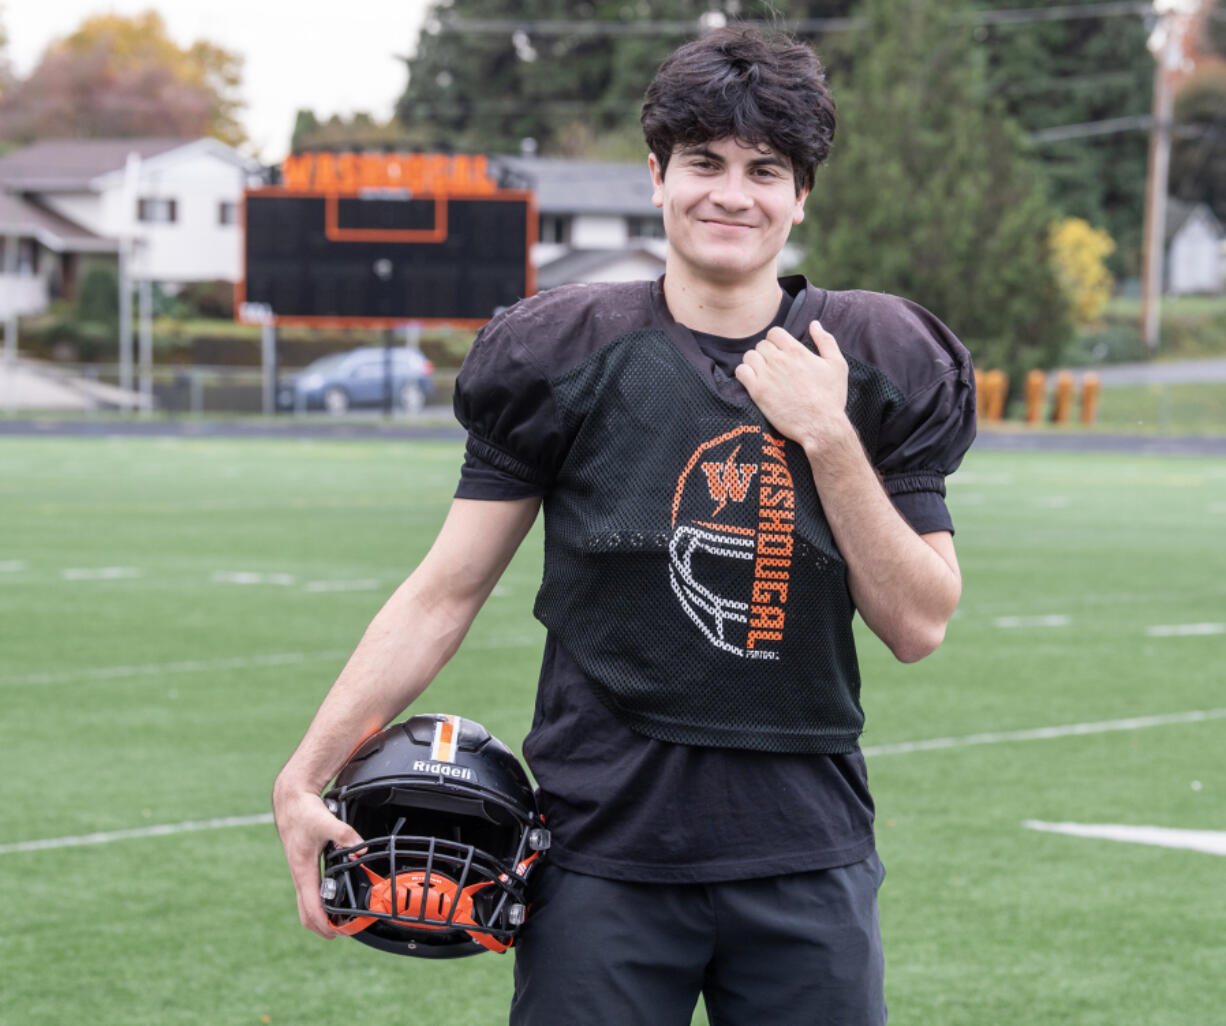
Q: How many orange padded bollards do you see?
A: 5